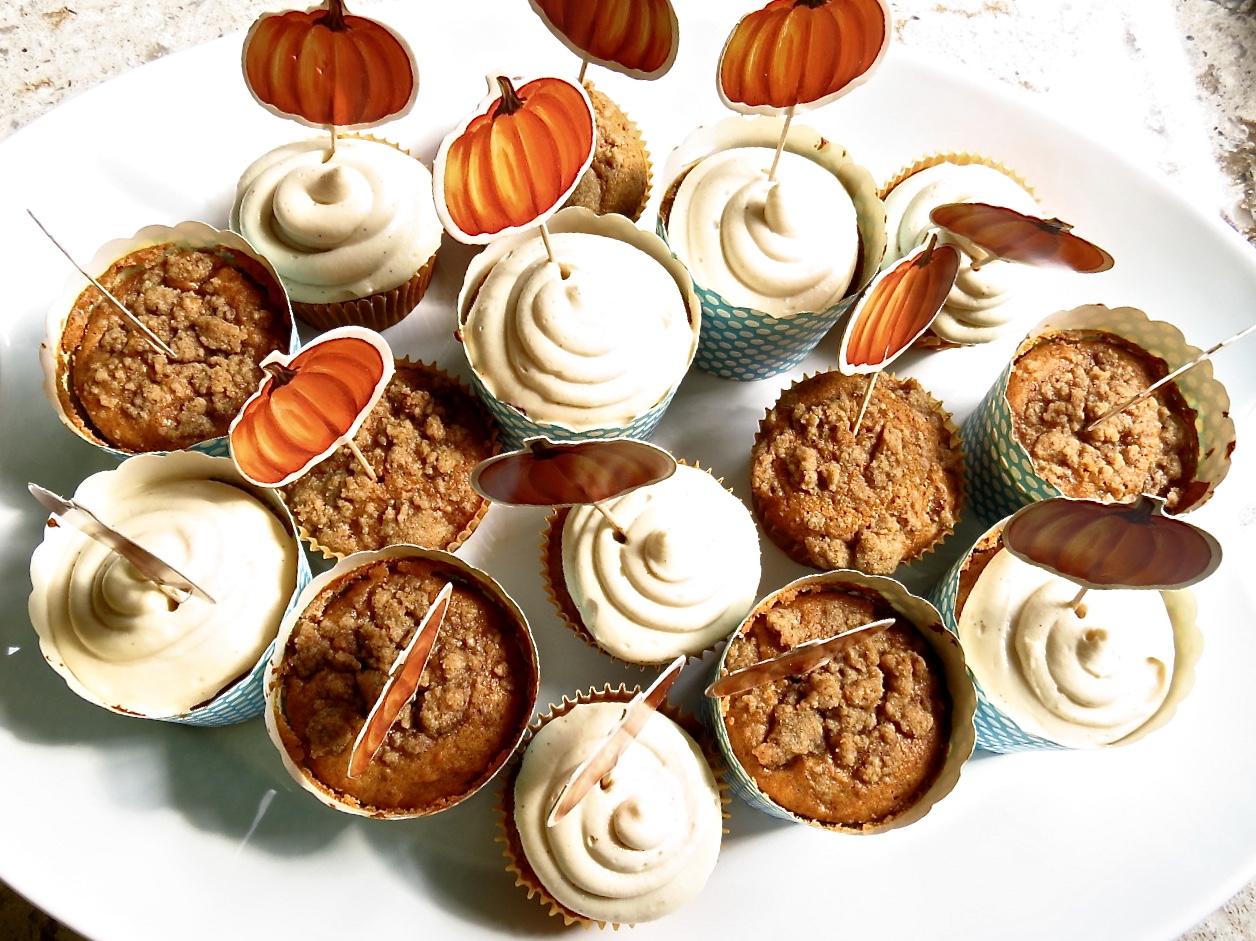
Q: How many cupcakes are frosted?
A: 8